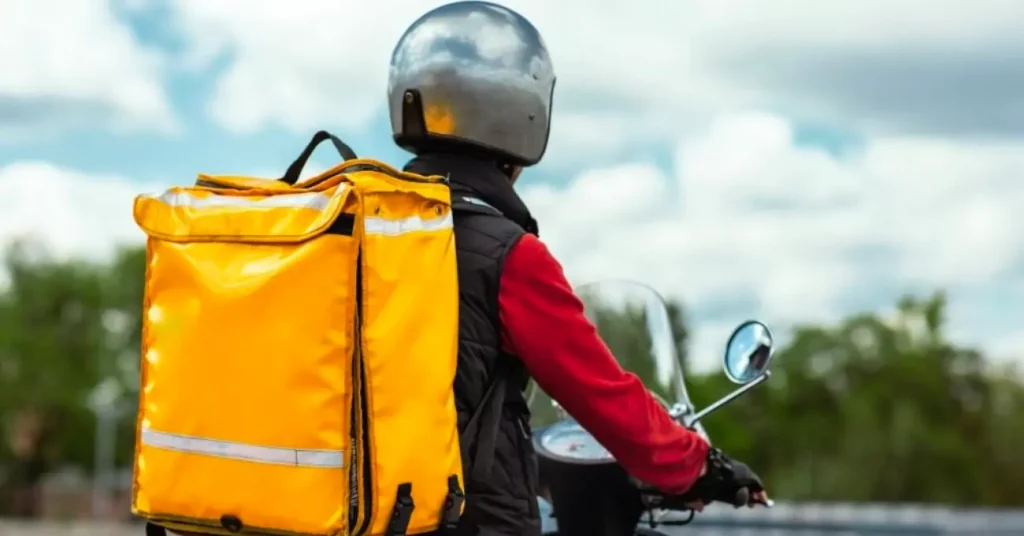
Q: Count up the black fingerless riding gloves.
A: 1